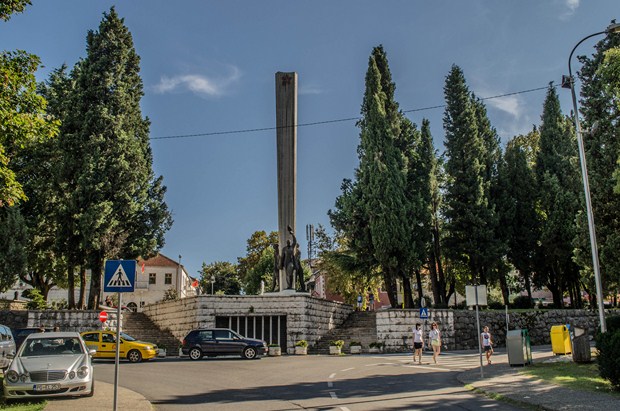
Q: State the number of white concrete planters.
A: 7